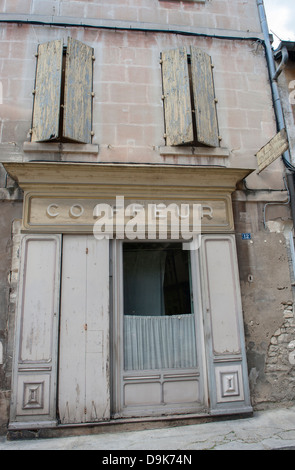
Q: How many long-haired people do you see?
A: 0